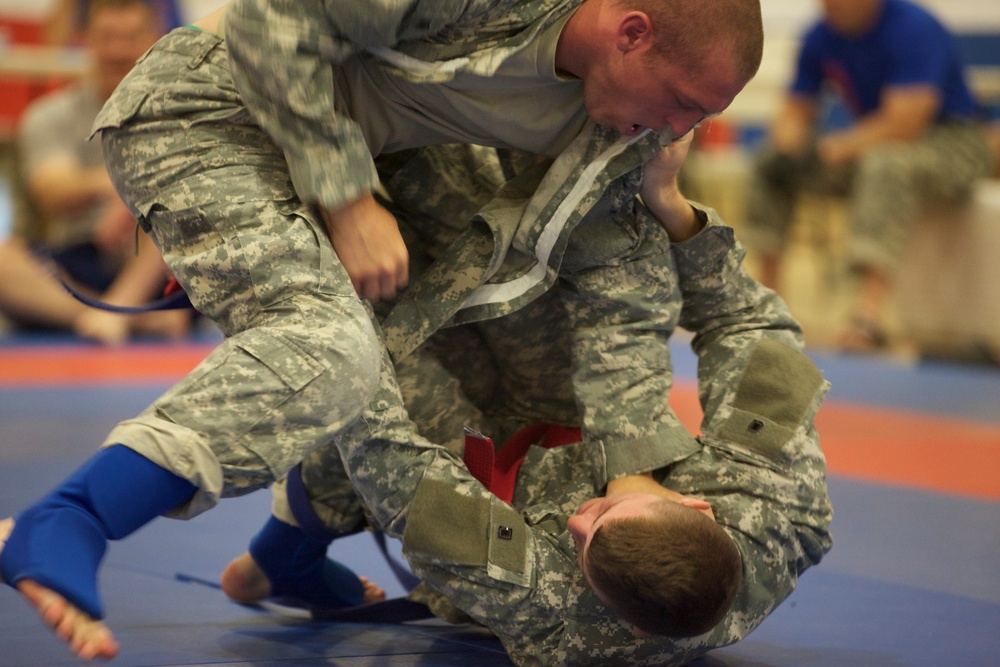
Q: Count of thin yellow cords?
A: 0